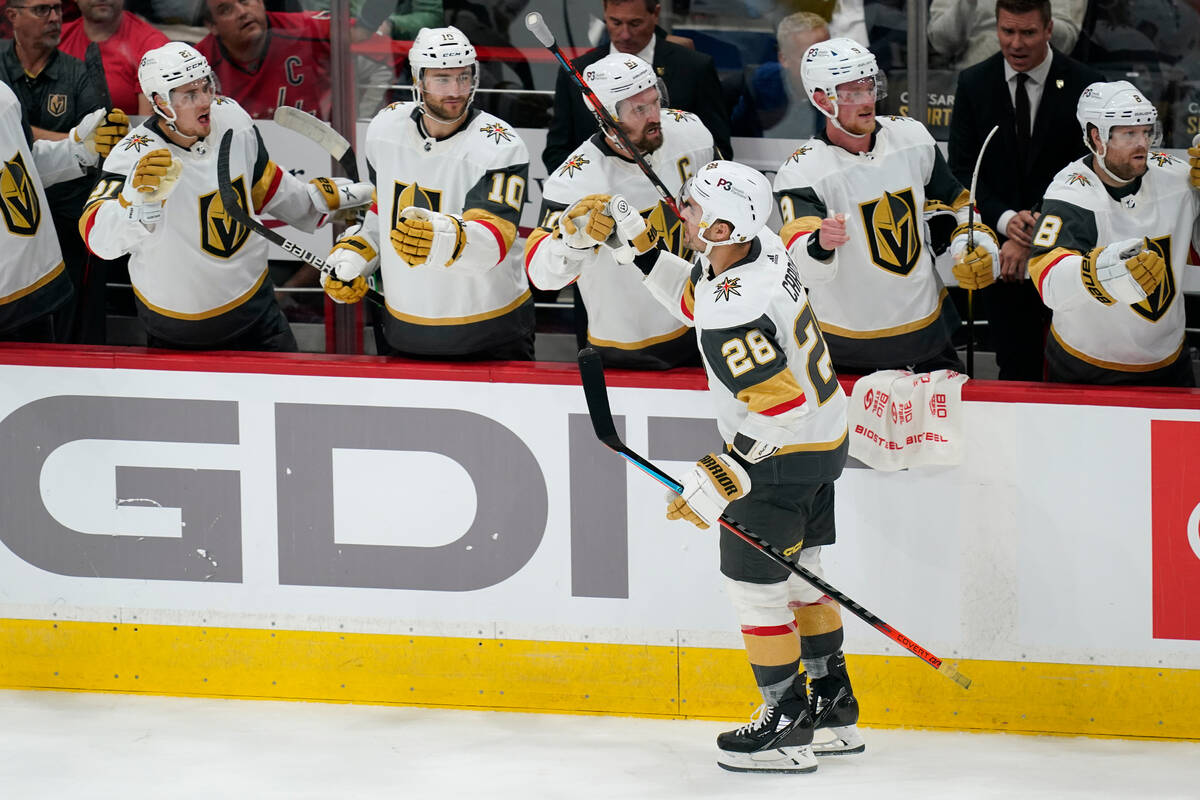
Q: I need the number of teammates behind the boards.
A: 6